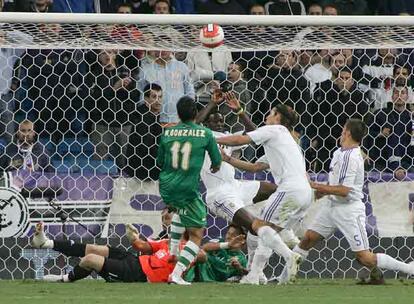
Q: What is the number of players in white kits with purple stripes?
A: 3